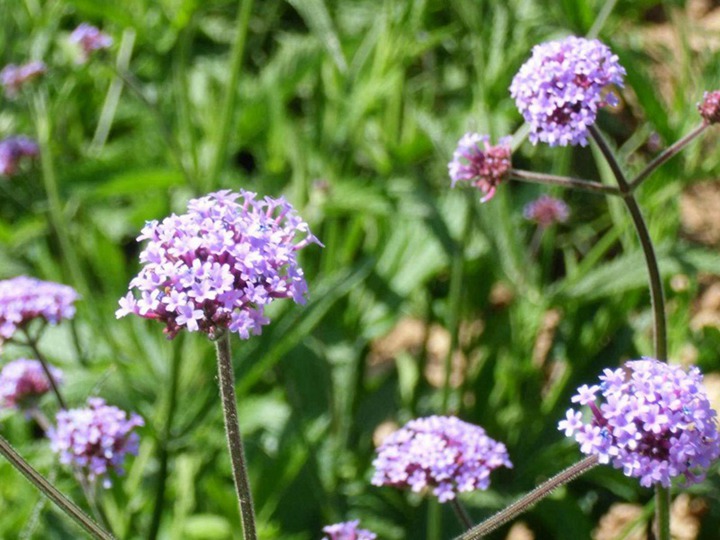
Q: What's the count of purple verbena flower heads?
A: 14